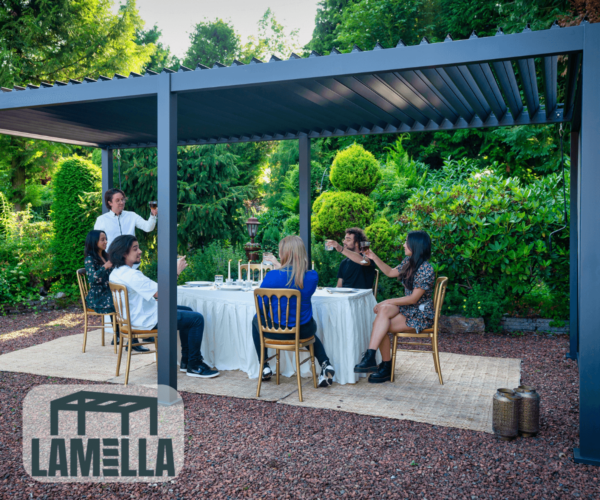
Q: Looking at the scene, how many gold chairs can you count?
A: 6